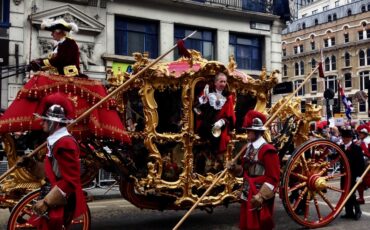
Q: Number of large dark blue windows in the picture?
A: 3